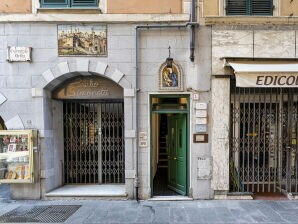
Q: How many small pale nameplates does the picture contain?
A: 4